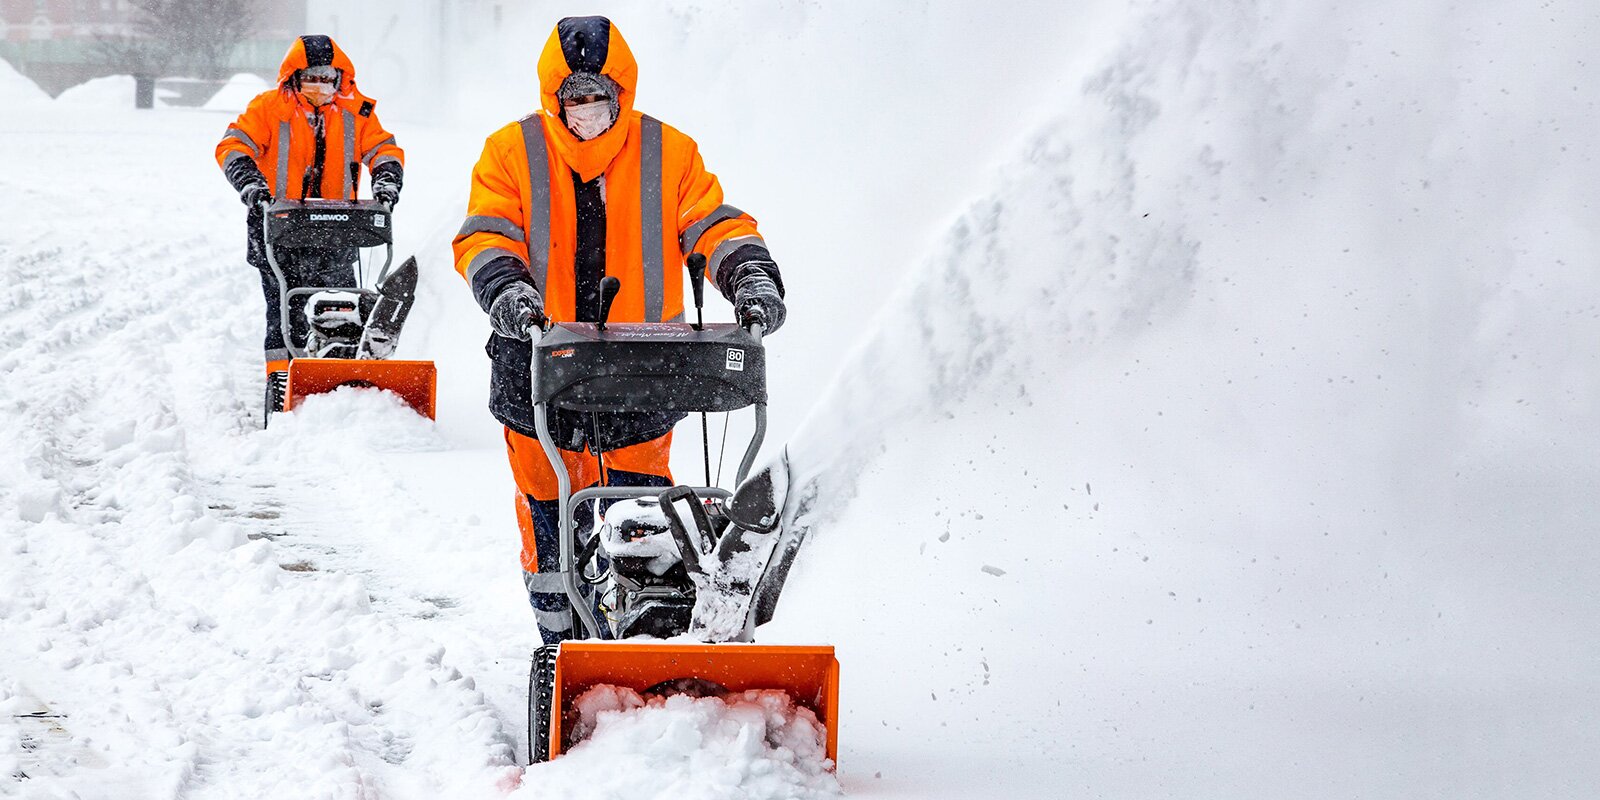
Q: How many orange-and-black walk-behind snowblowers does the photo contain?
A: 2